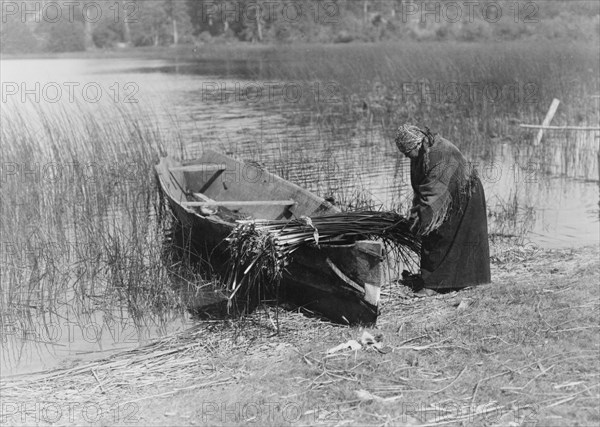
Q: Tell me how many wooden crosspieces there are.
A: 2